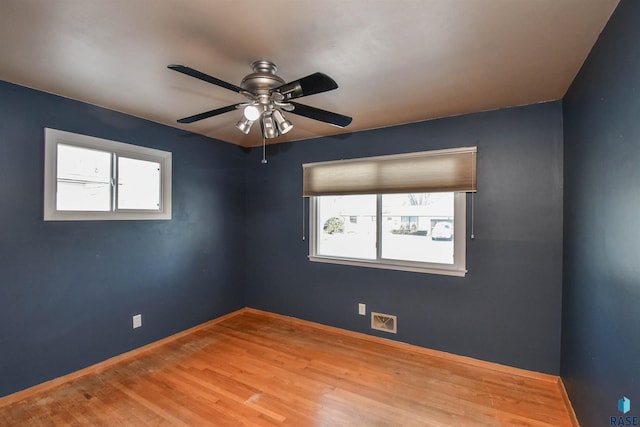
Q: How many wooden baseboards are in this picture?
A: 3